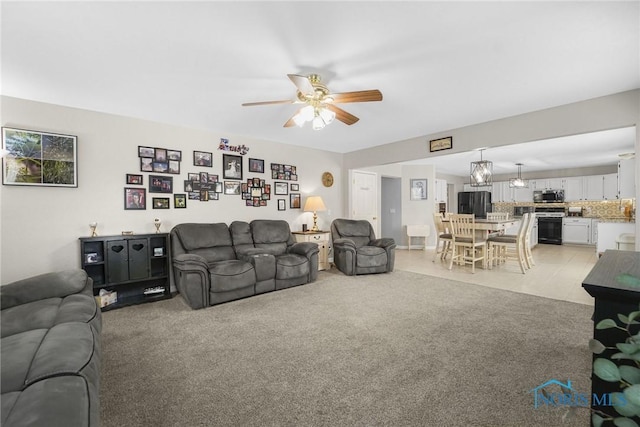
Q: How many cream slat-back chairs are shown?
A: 6